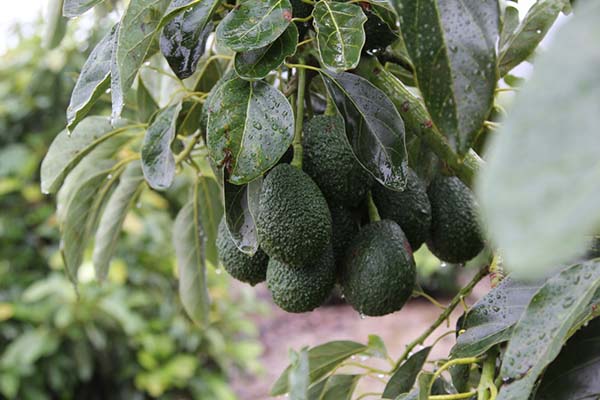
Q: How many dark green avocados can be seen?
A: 8